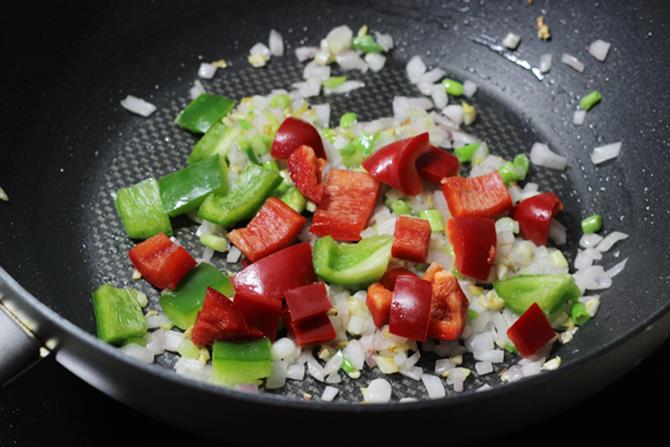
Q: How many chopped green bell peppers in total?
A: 10